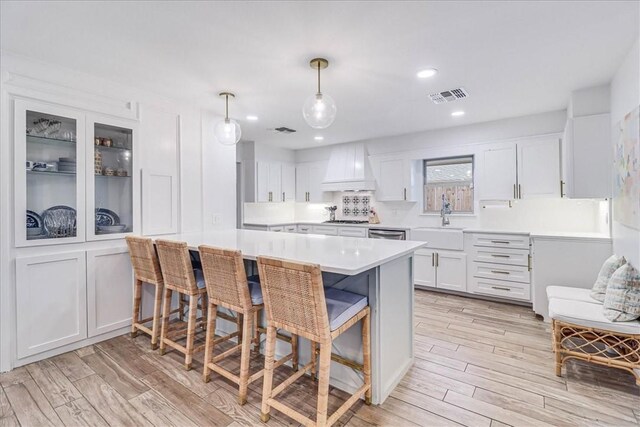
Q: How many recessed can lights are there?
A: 4